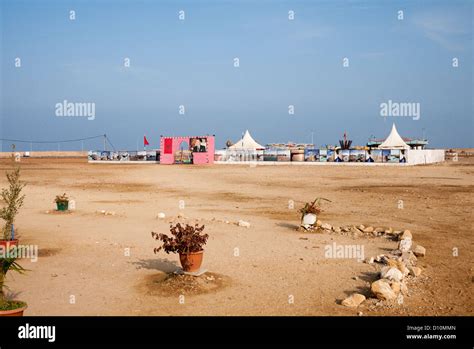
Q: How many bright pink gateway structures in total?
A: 1